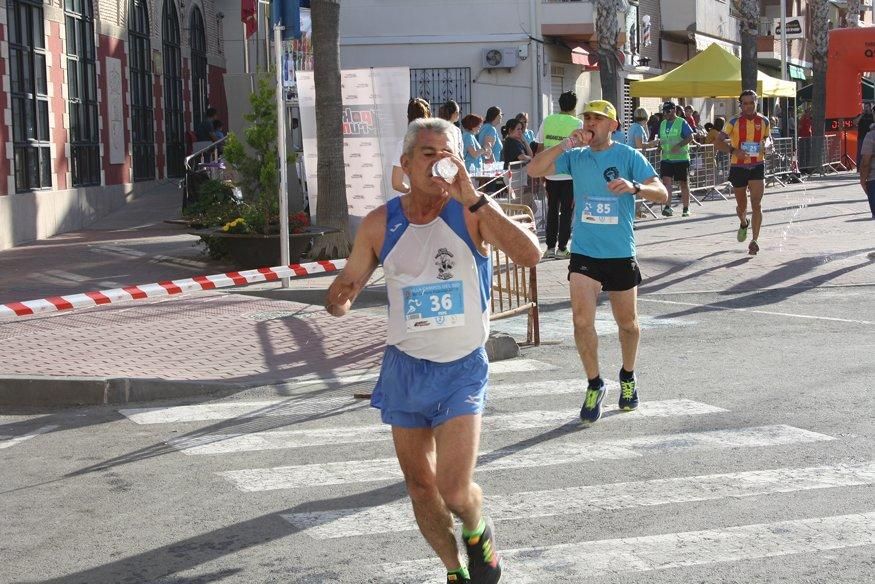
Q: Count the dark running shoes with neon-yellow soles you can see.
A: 2